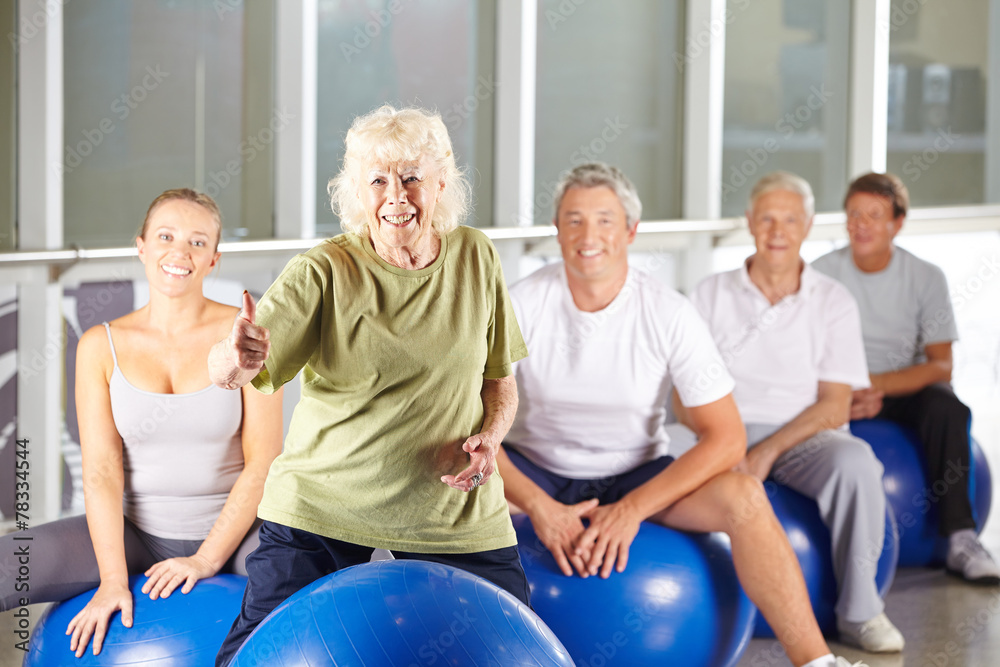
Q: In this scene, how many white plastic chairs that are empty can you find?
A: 0